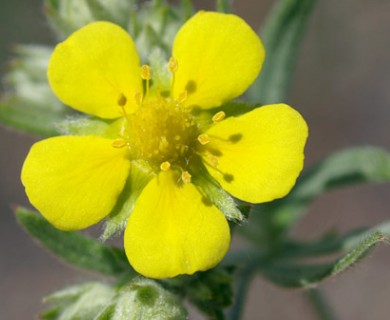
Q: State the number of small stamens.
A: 11